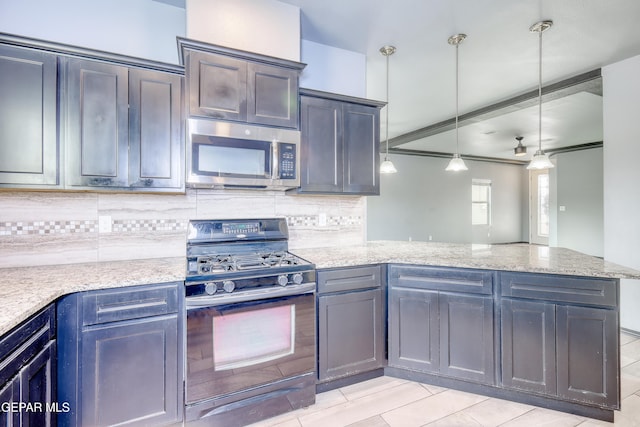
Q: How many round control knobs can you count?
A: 4